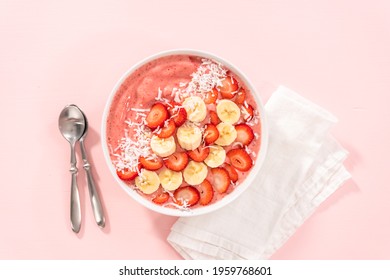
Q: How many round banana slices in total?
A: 9